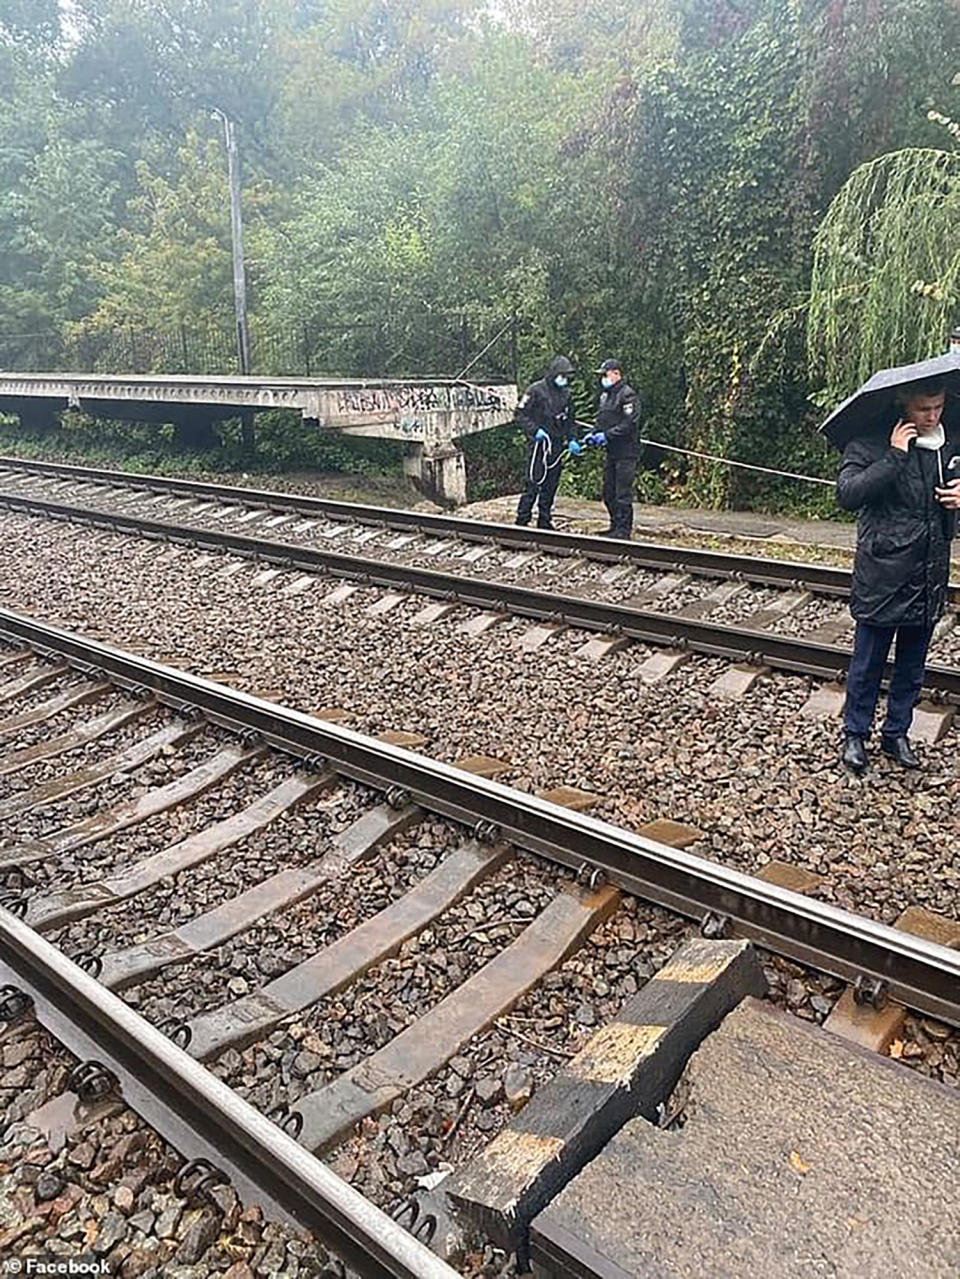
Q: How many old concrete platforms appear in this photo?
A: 1